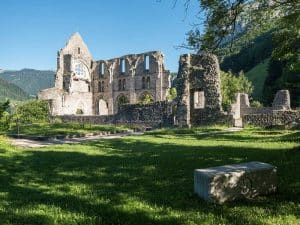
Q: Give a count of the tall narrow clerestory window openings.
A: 3